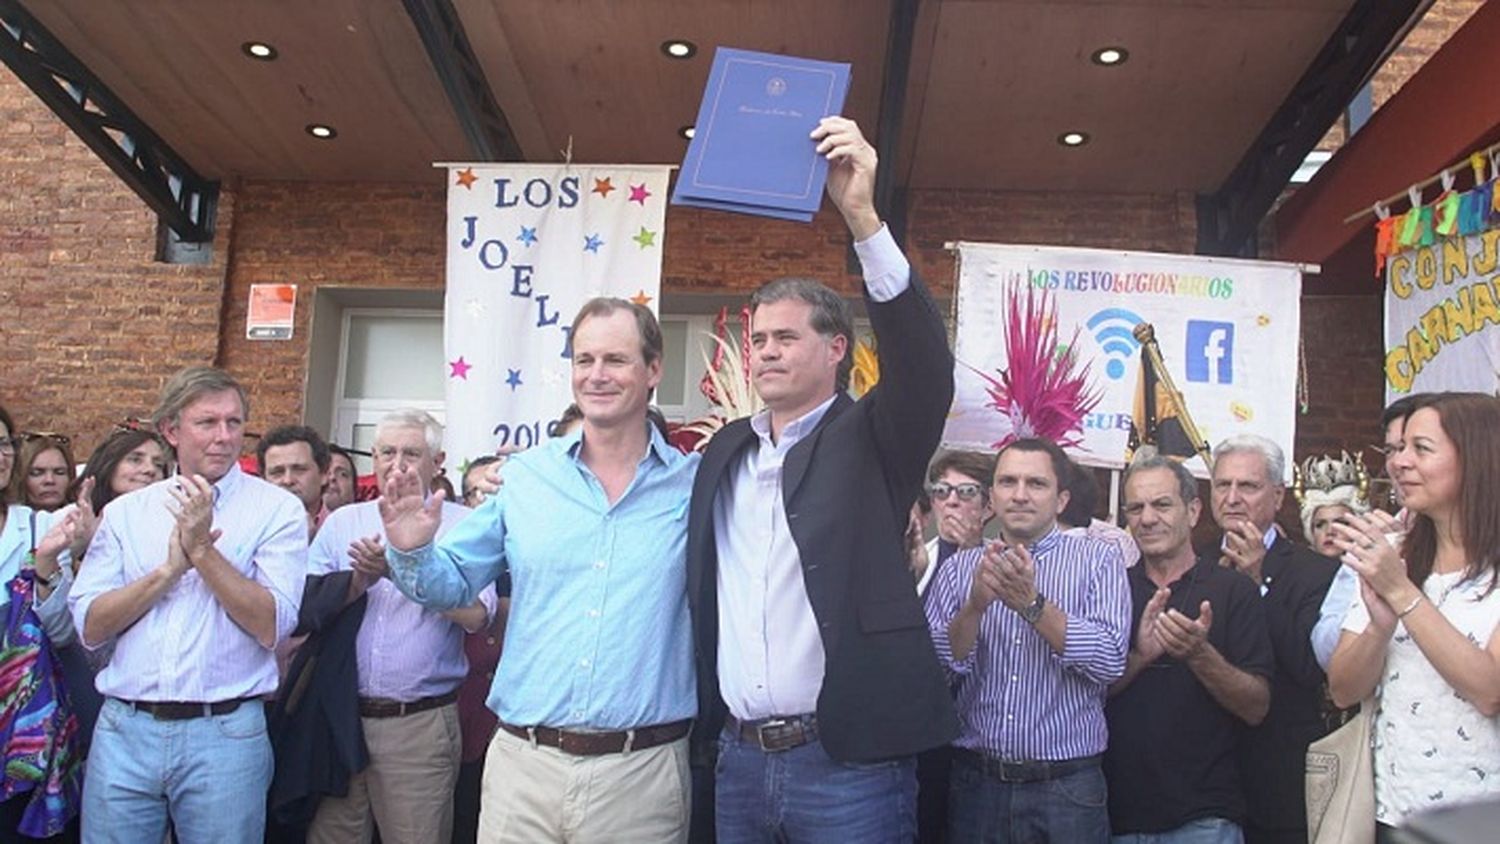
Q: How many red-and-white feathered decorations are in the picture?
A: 1